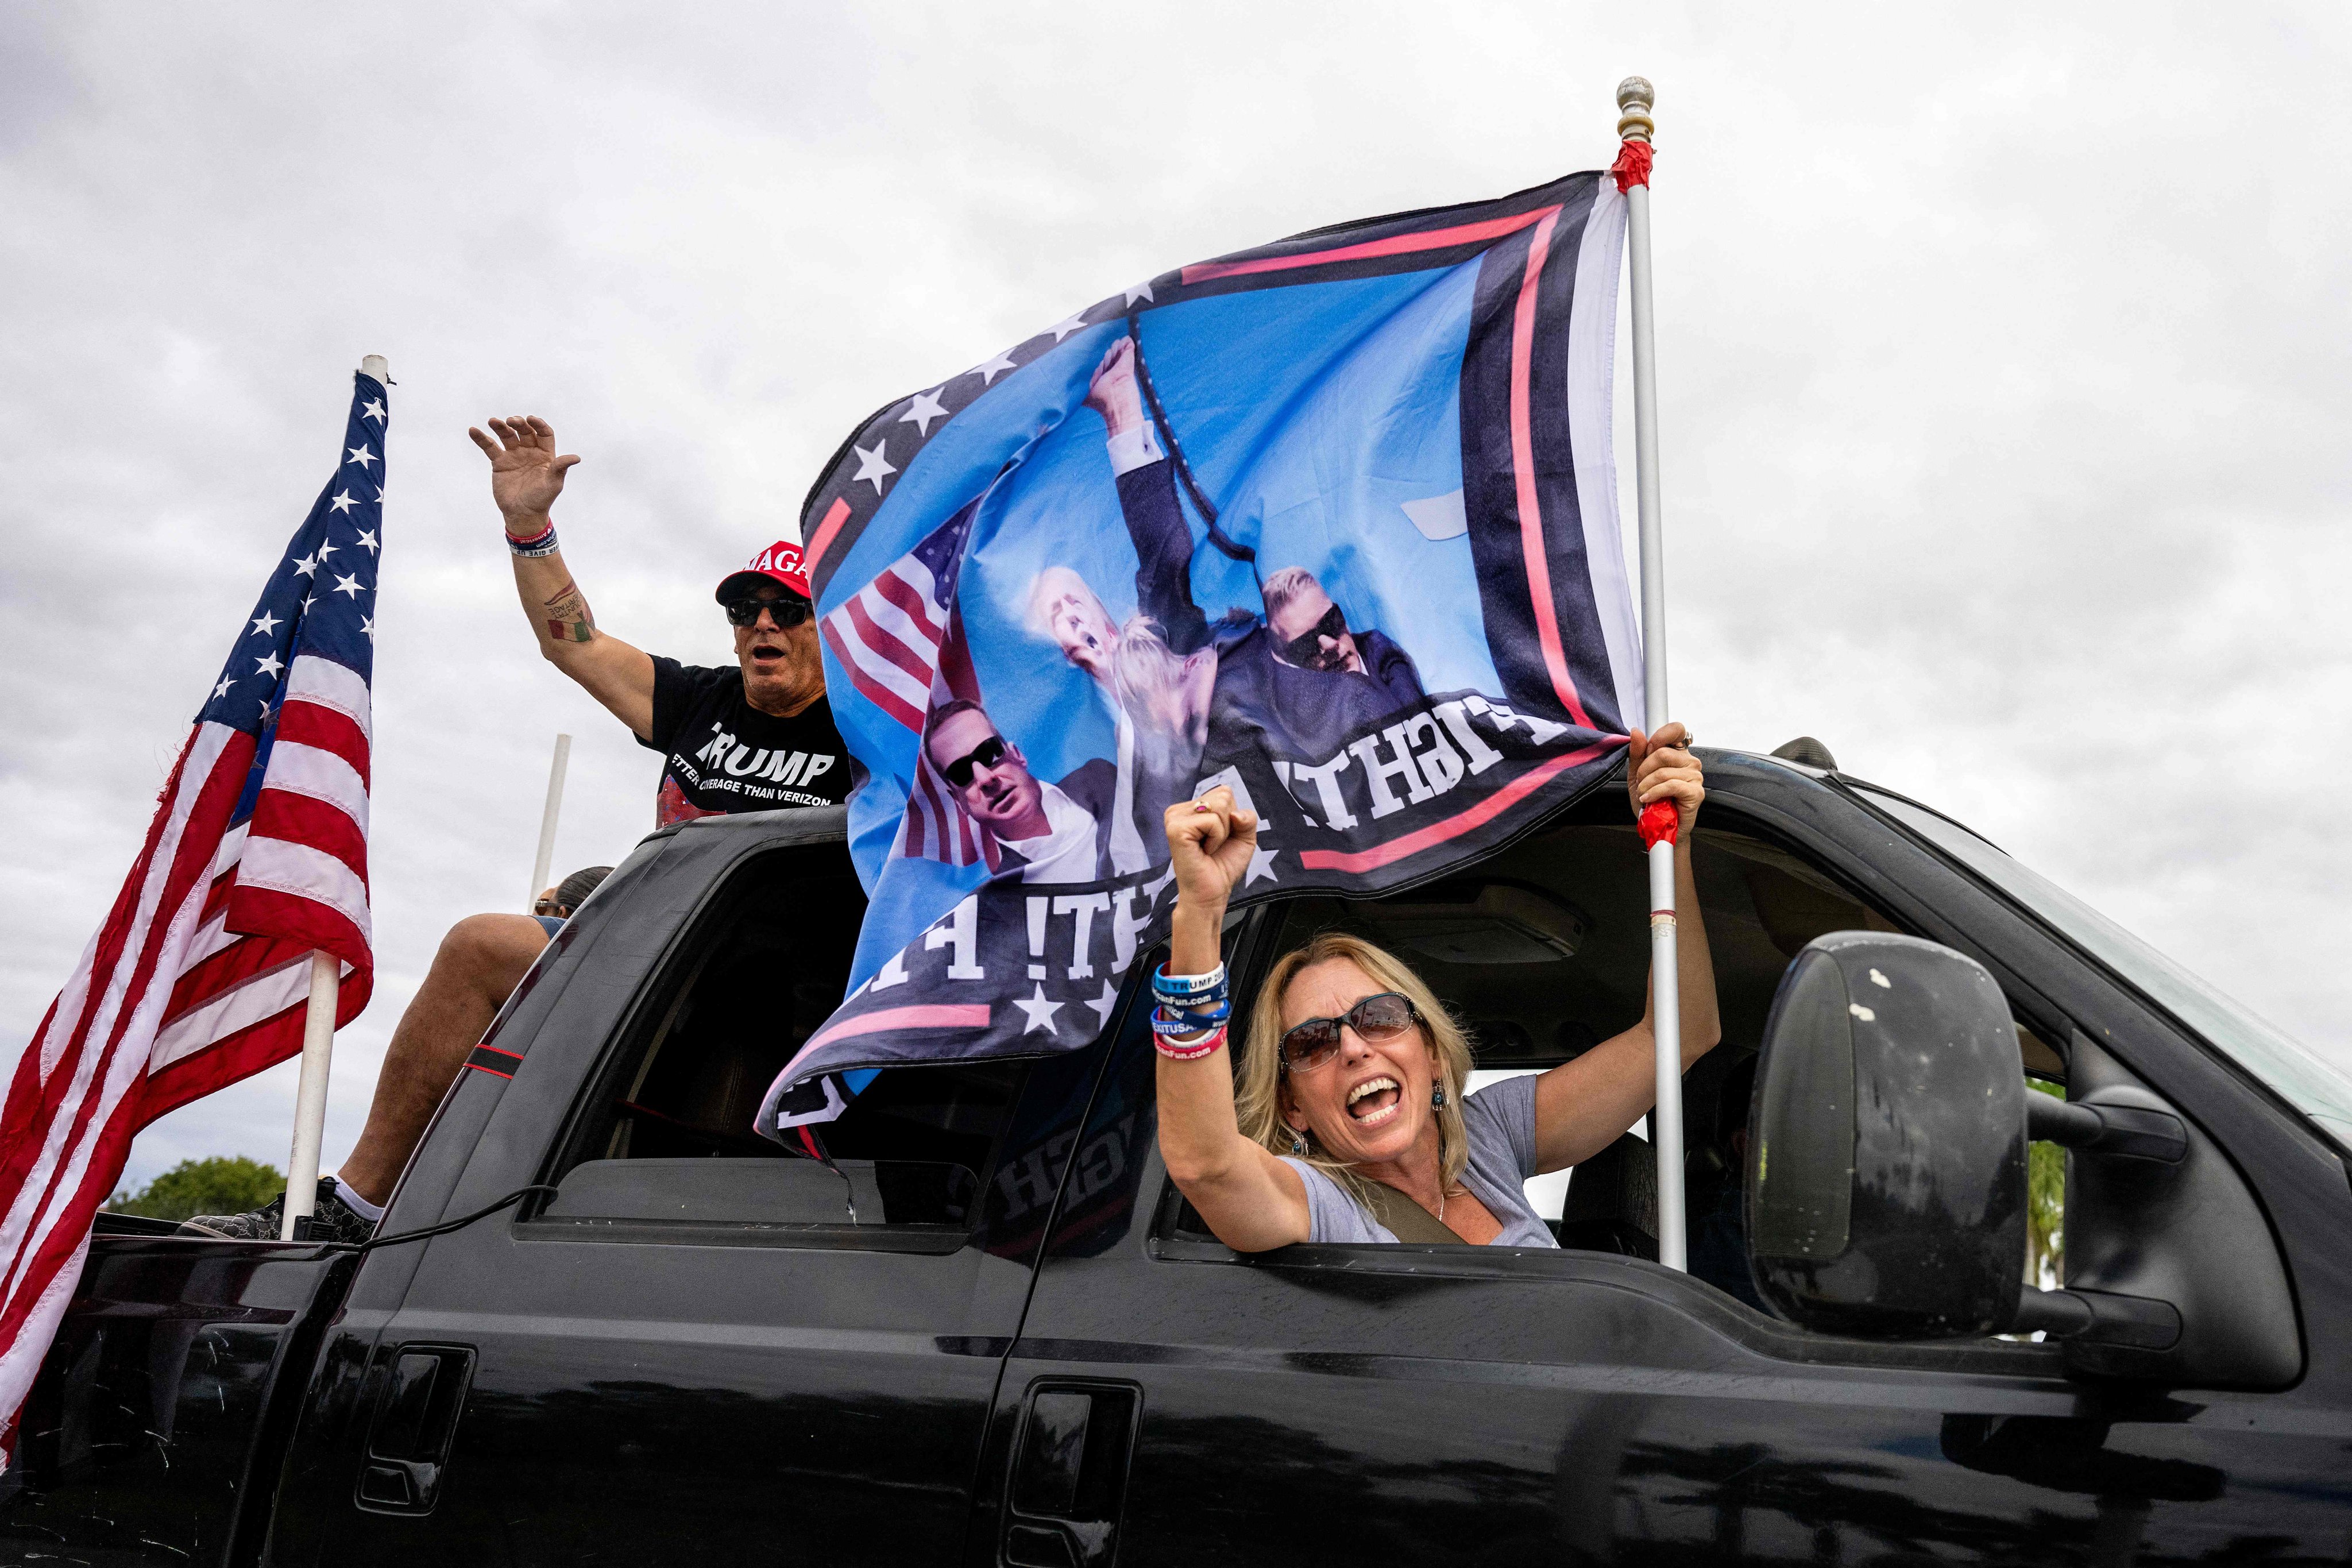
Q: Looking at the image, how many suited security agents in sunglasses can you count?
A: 2